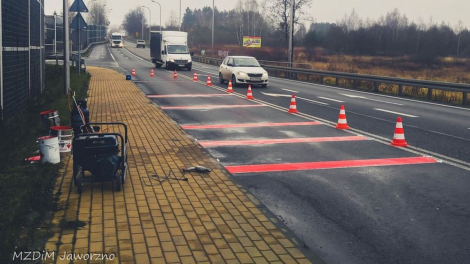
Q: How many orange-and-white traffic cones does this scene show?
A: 10